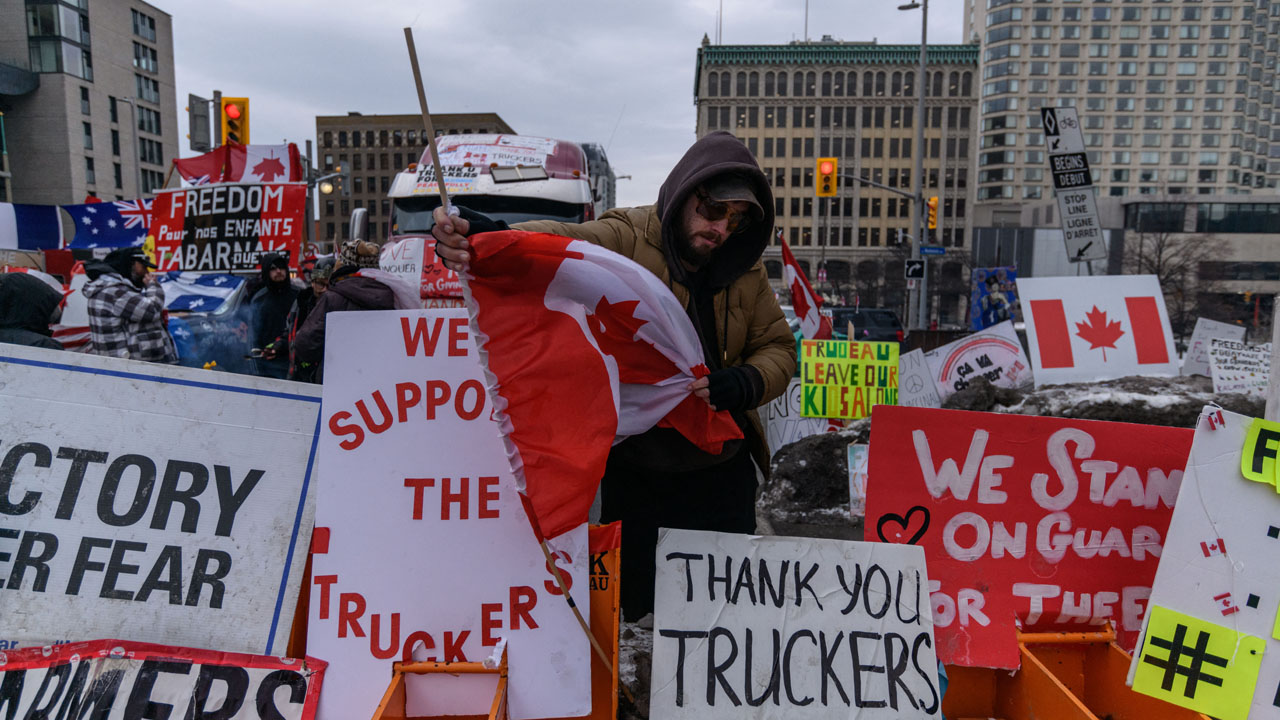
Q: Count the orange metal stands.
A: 2